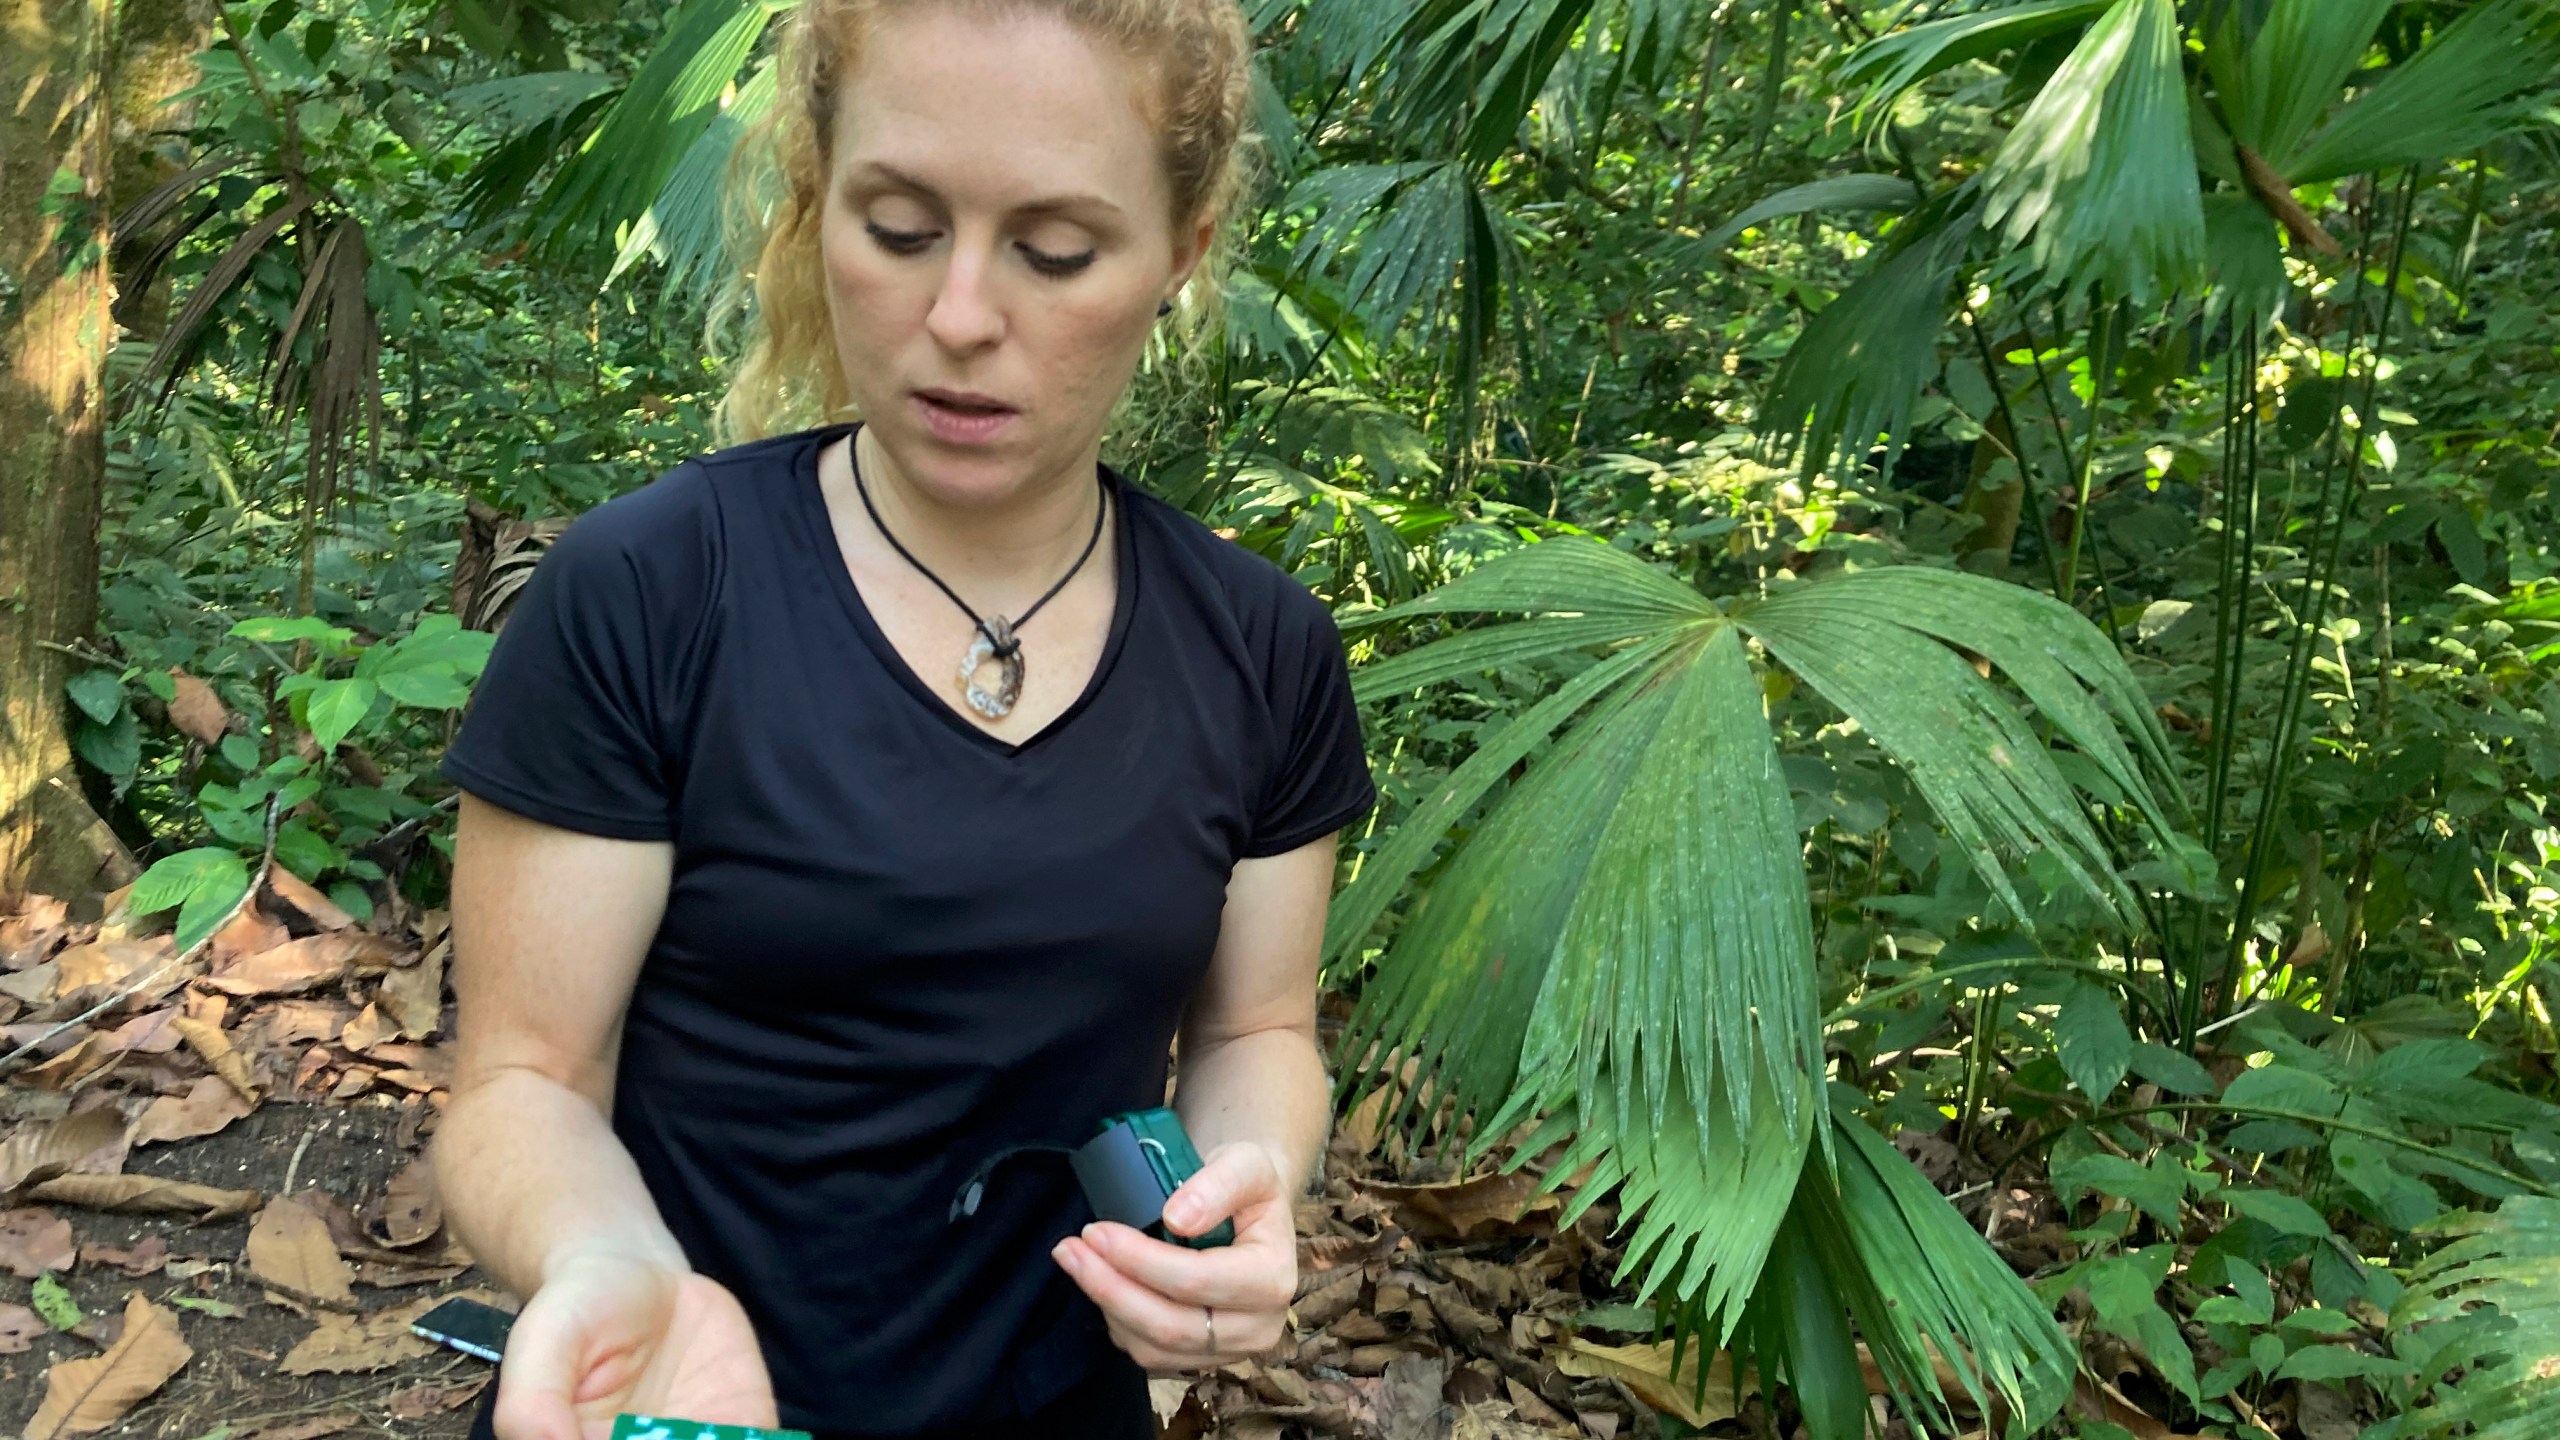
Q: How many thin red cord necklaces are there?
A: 0